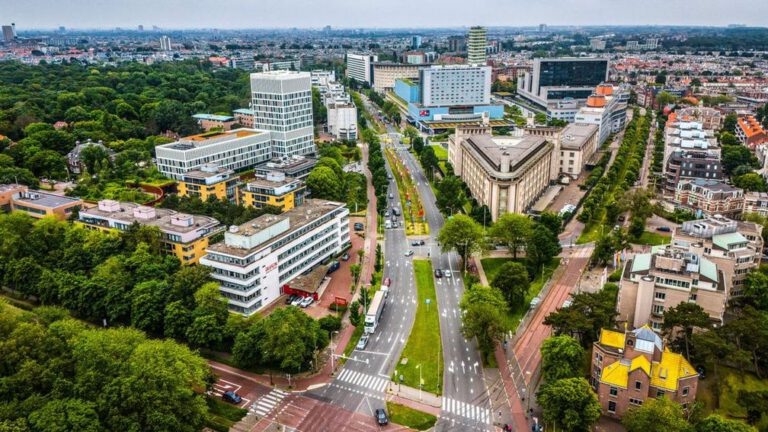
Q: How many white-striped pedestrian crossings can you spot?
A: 3